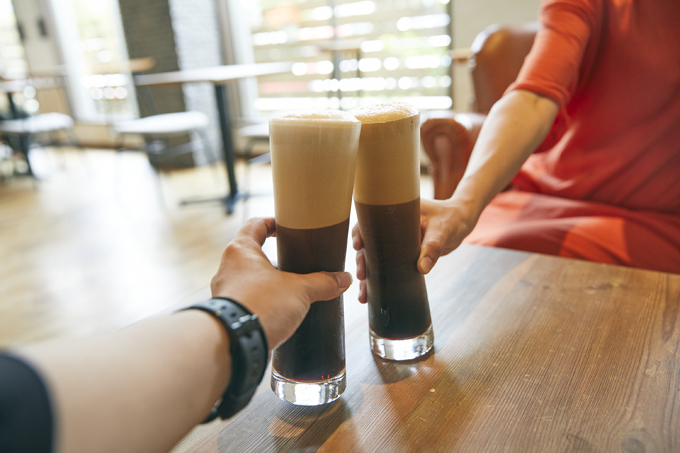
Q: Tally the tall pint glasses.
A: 2